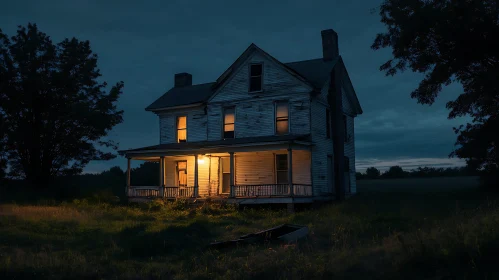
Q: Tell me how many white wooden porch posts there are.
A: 5